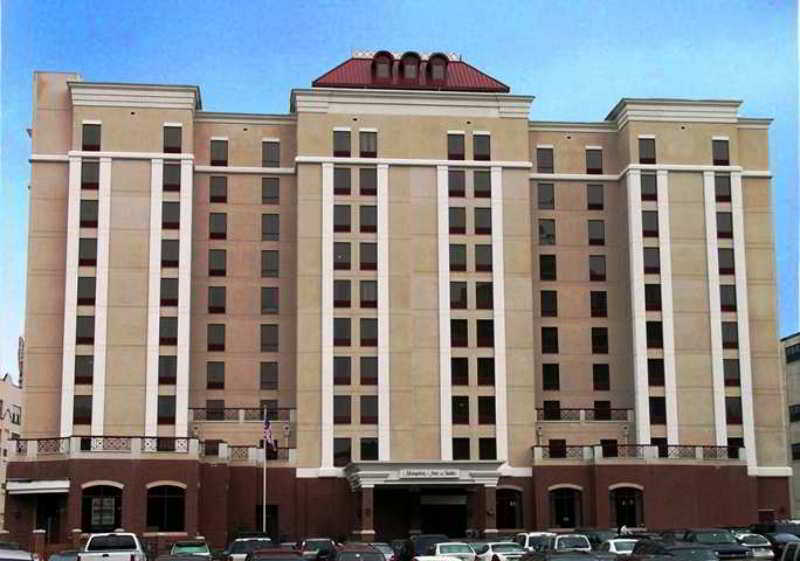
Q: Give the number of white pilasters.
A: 12